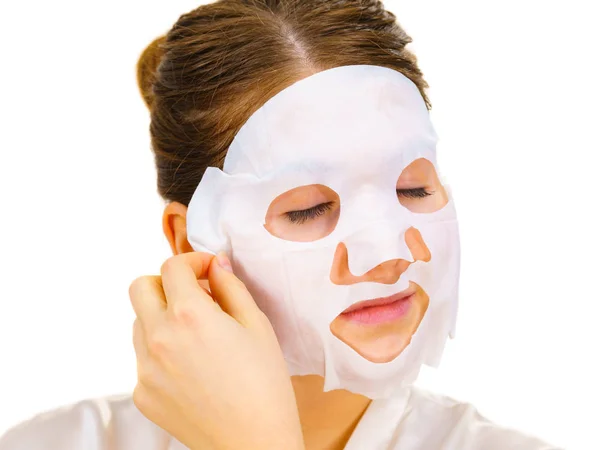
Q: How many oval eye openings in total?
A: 2